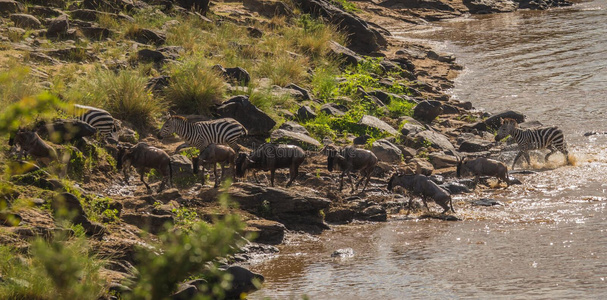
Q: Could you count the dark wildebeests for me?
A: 7